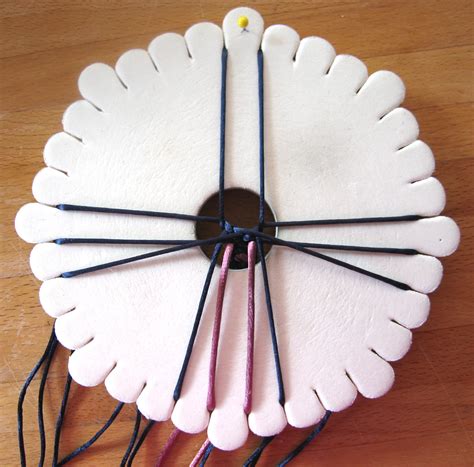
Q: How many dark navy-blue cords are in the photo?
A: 10